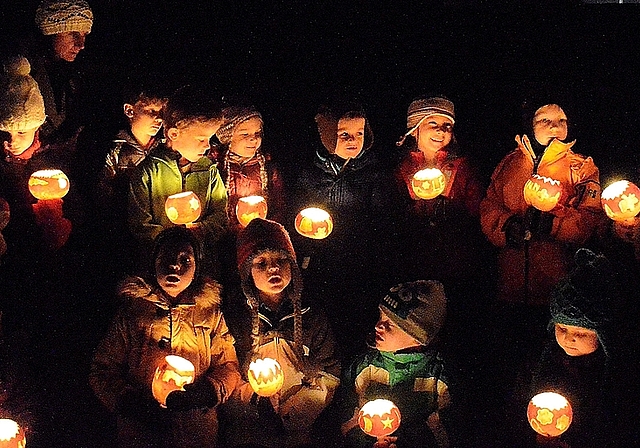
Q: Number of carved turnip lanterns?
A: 12